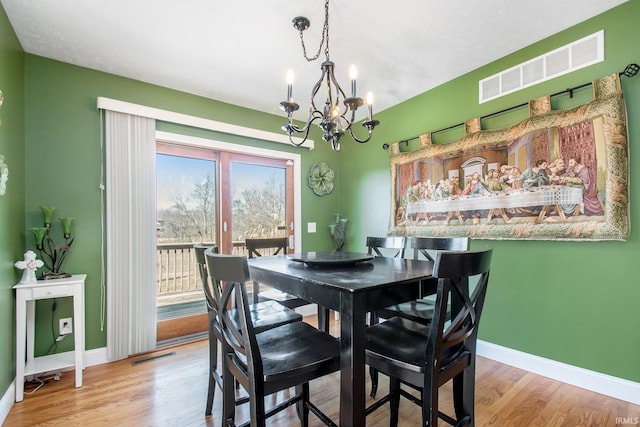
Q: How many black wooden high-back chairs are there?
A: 6